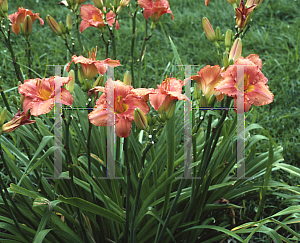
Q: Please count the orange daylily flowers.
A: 9